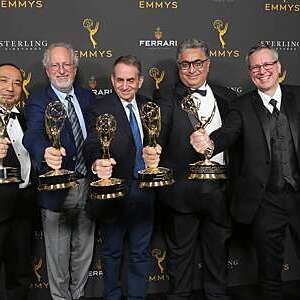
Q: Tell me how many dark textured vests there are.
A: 1